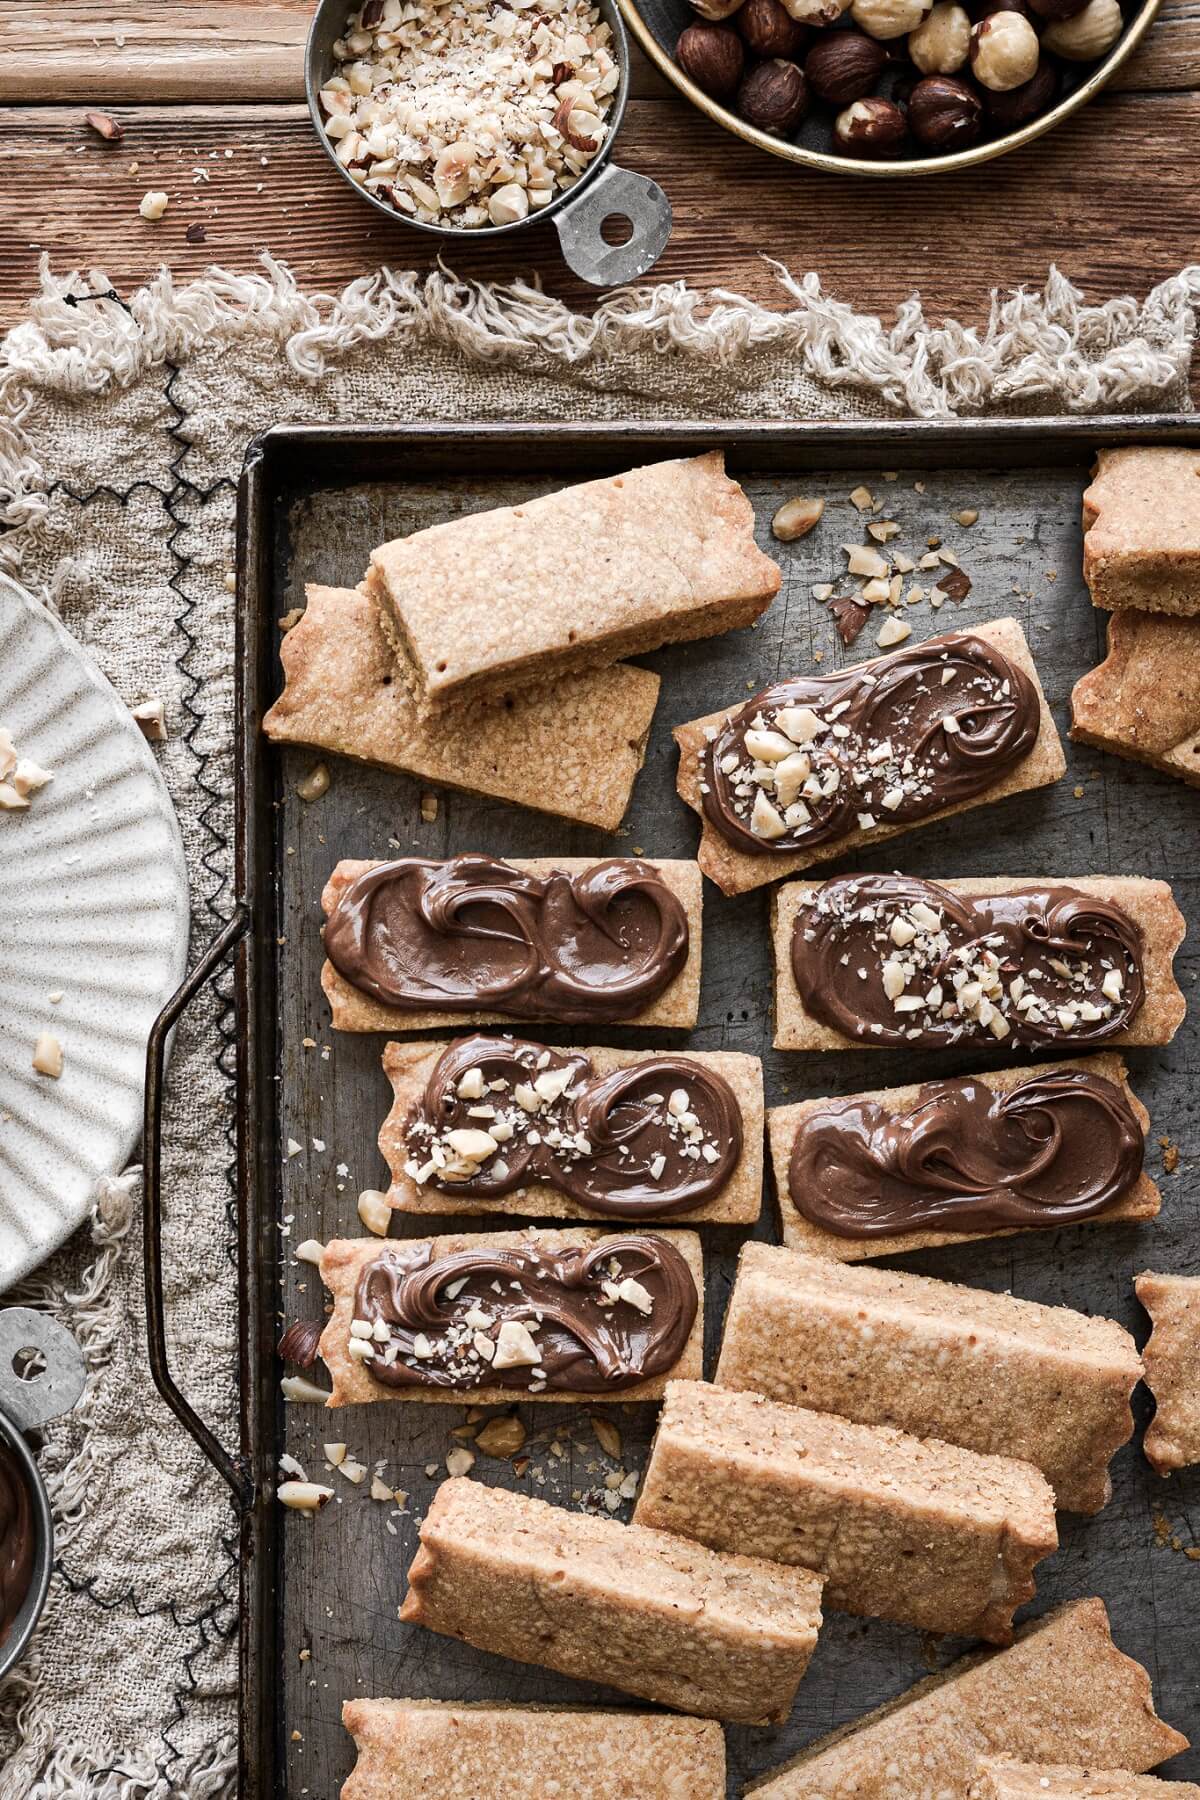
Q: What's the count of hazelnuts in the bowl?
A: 15